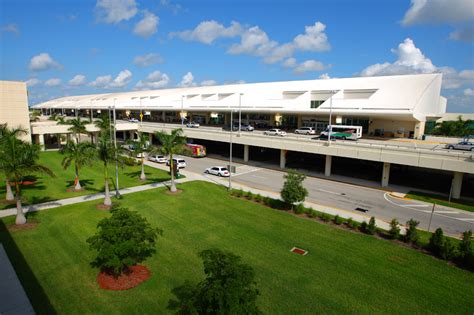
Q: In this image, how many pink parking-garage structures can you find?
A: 0